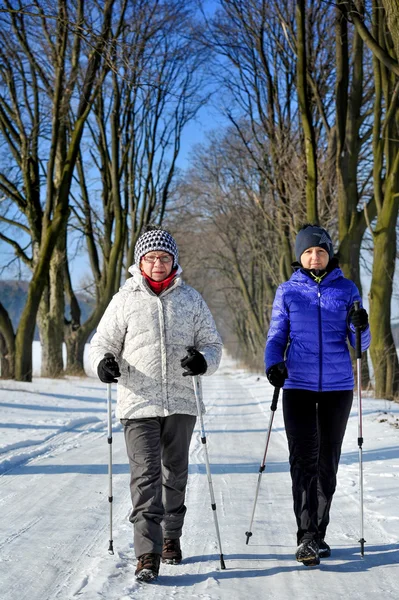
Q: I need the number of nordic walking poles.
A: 4